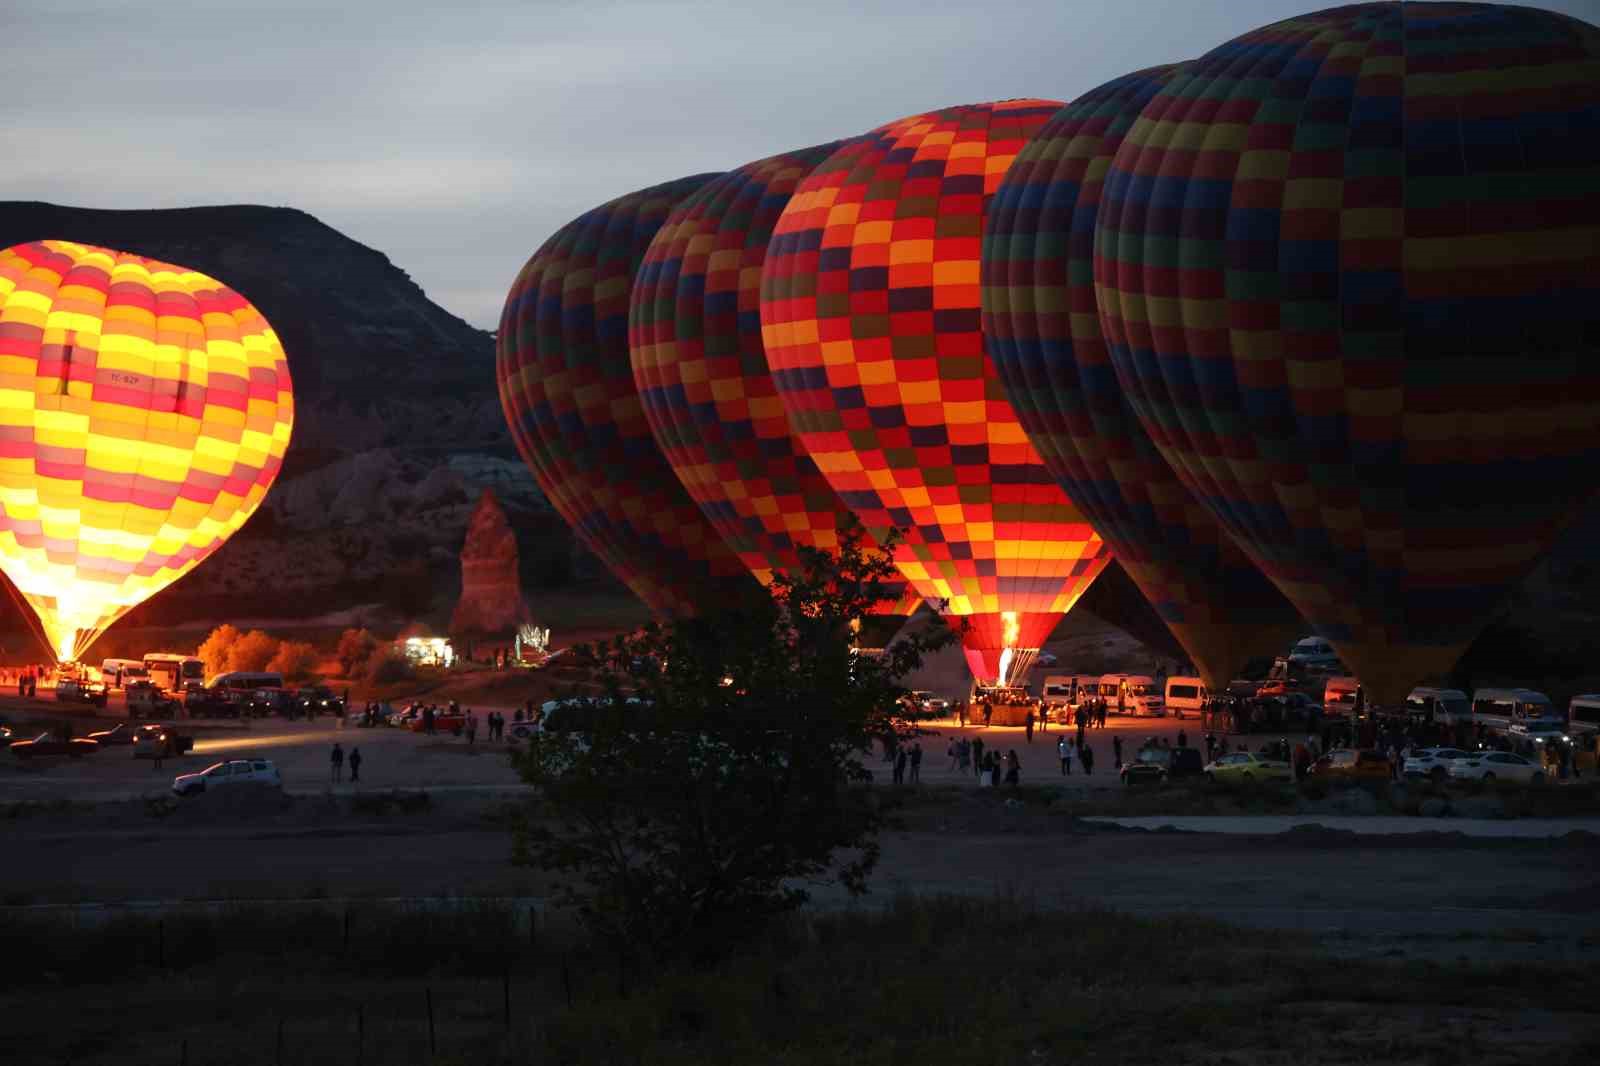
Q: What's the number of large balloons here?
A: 6